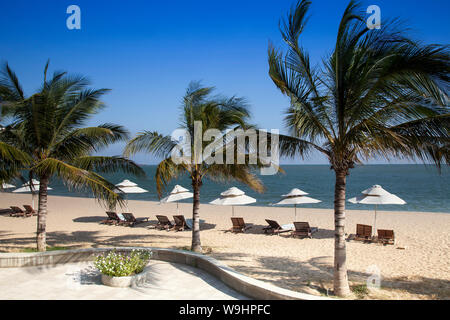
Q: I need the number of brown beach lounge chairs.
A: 11